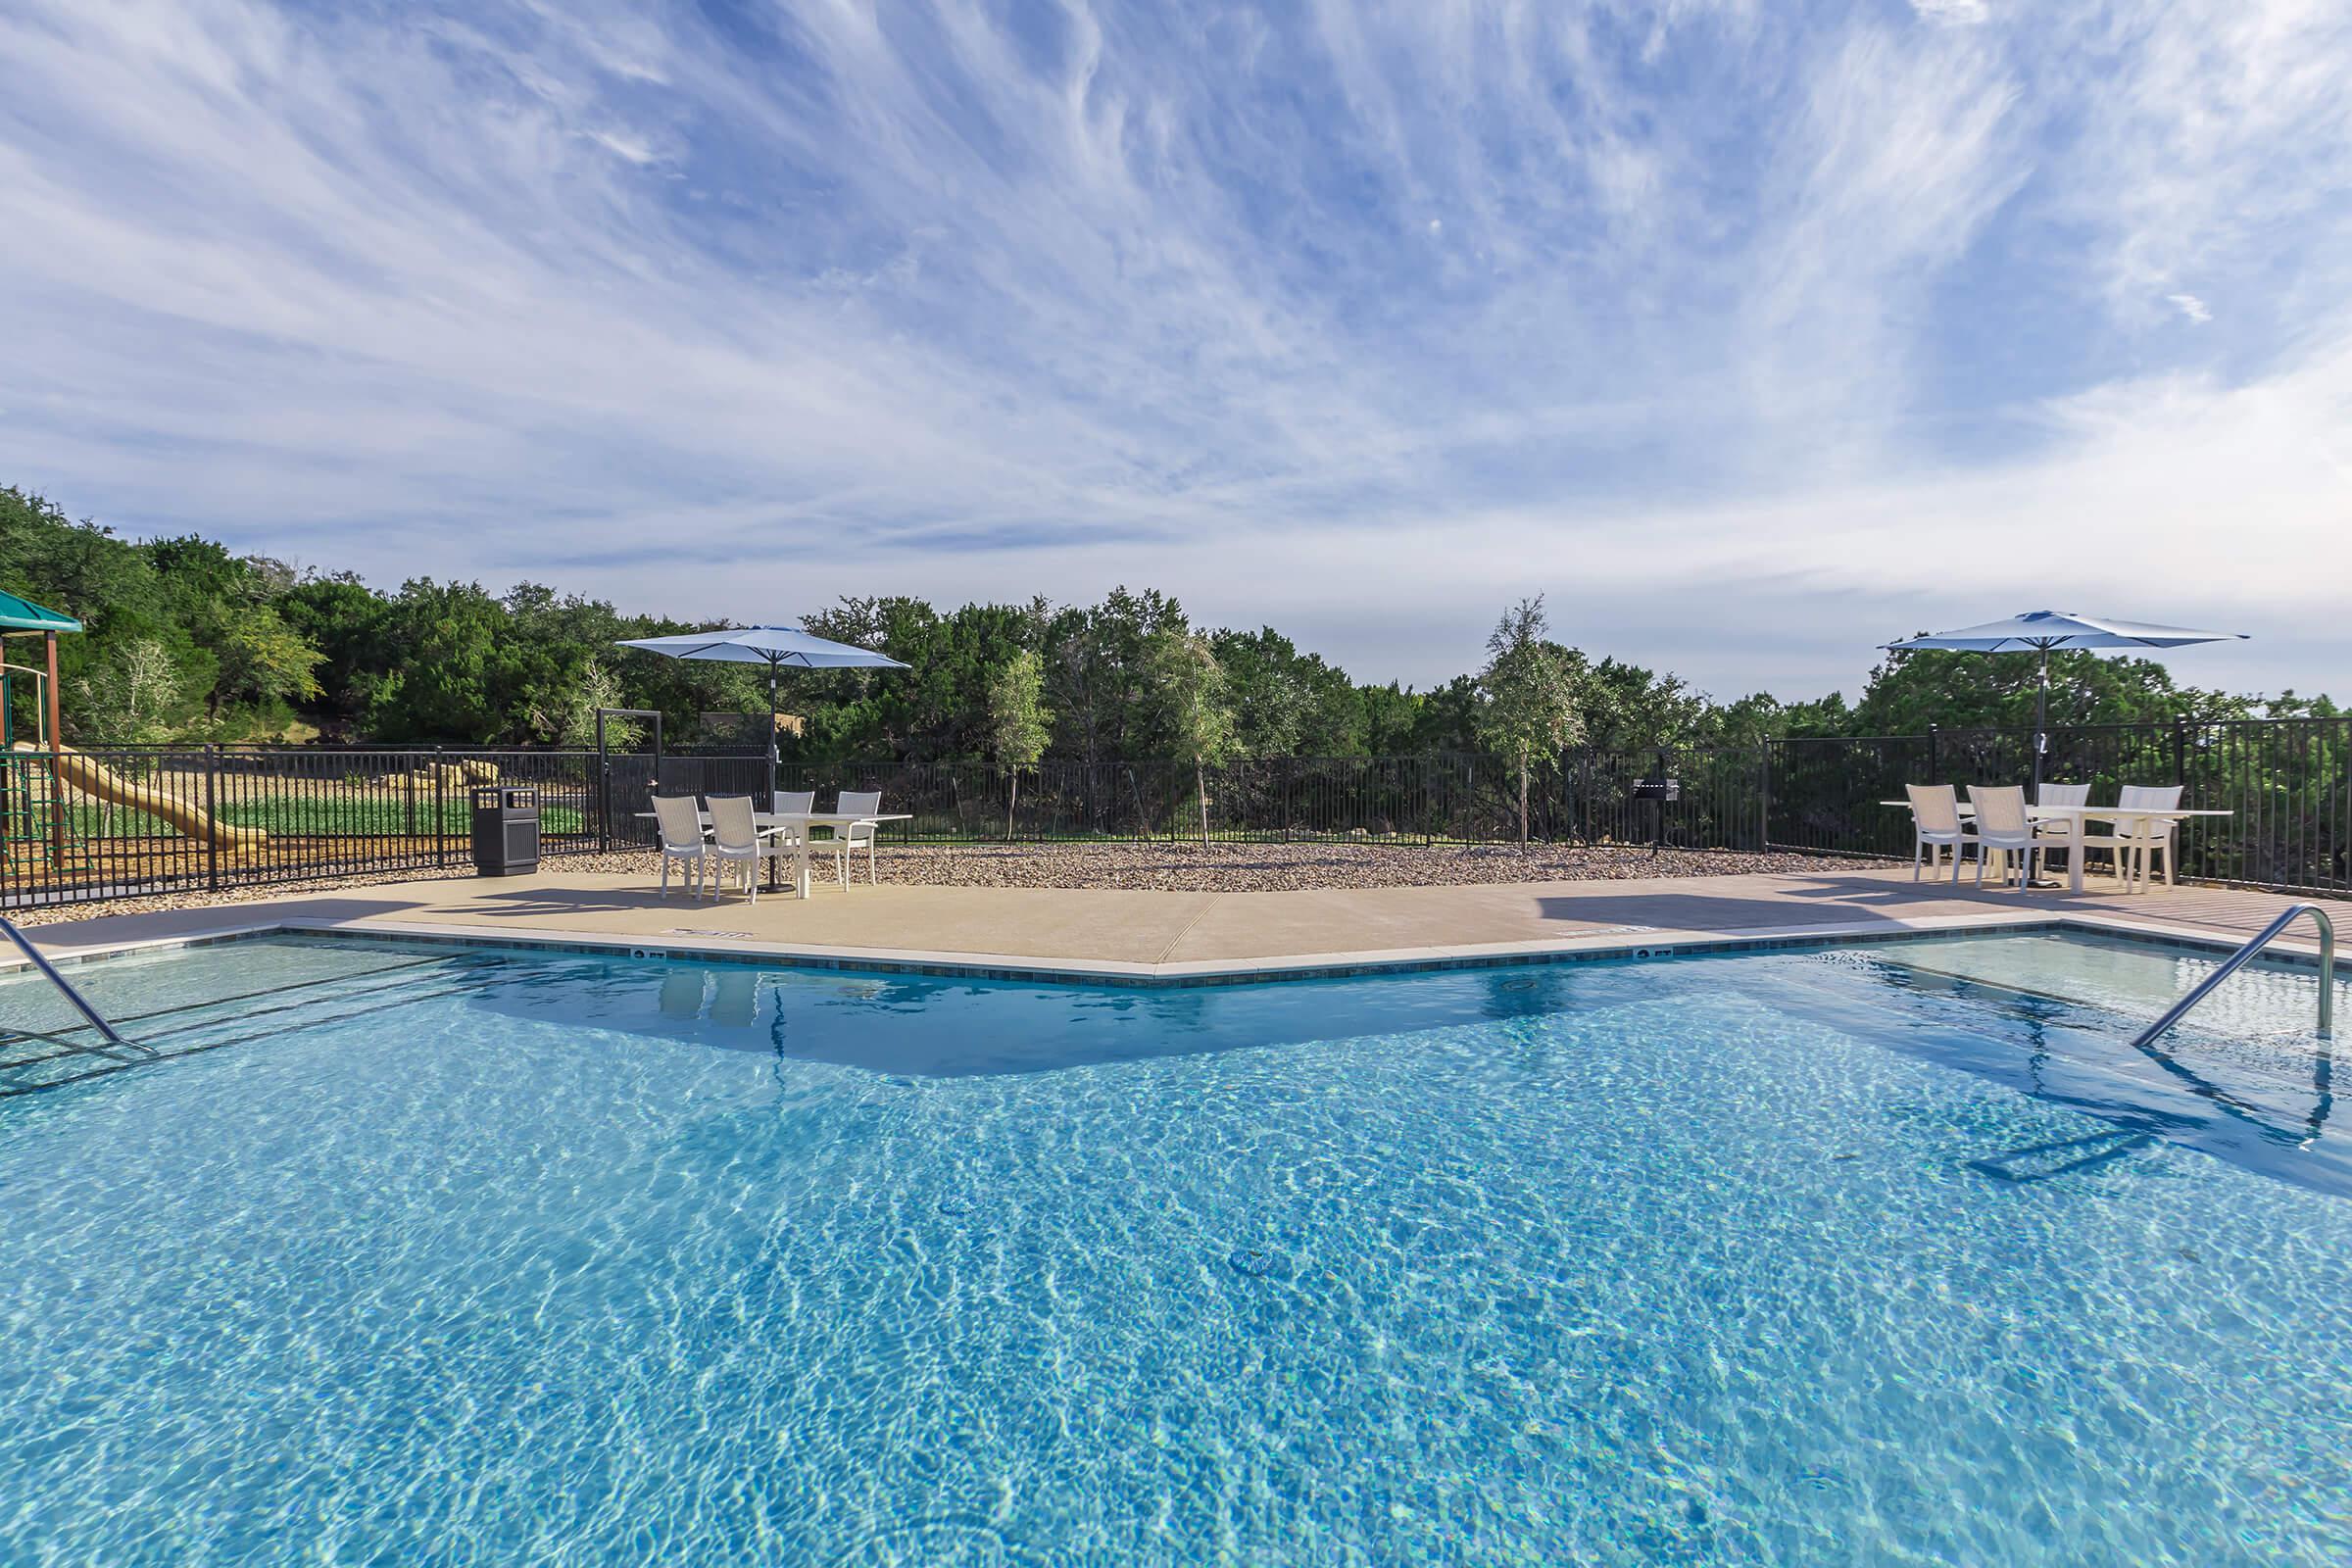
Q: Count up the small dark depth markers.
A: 2